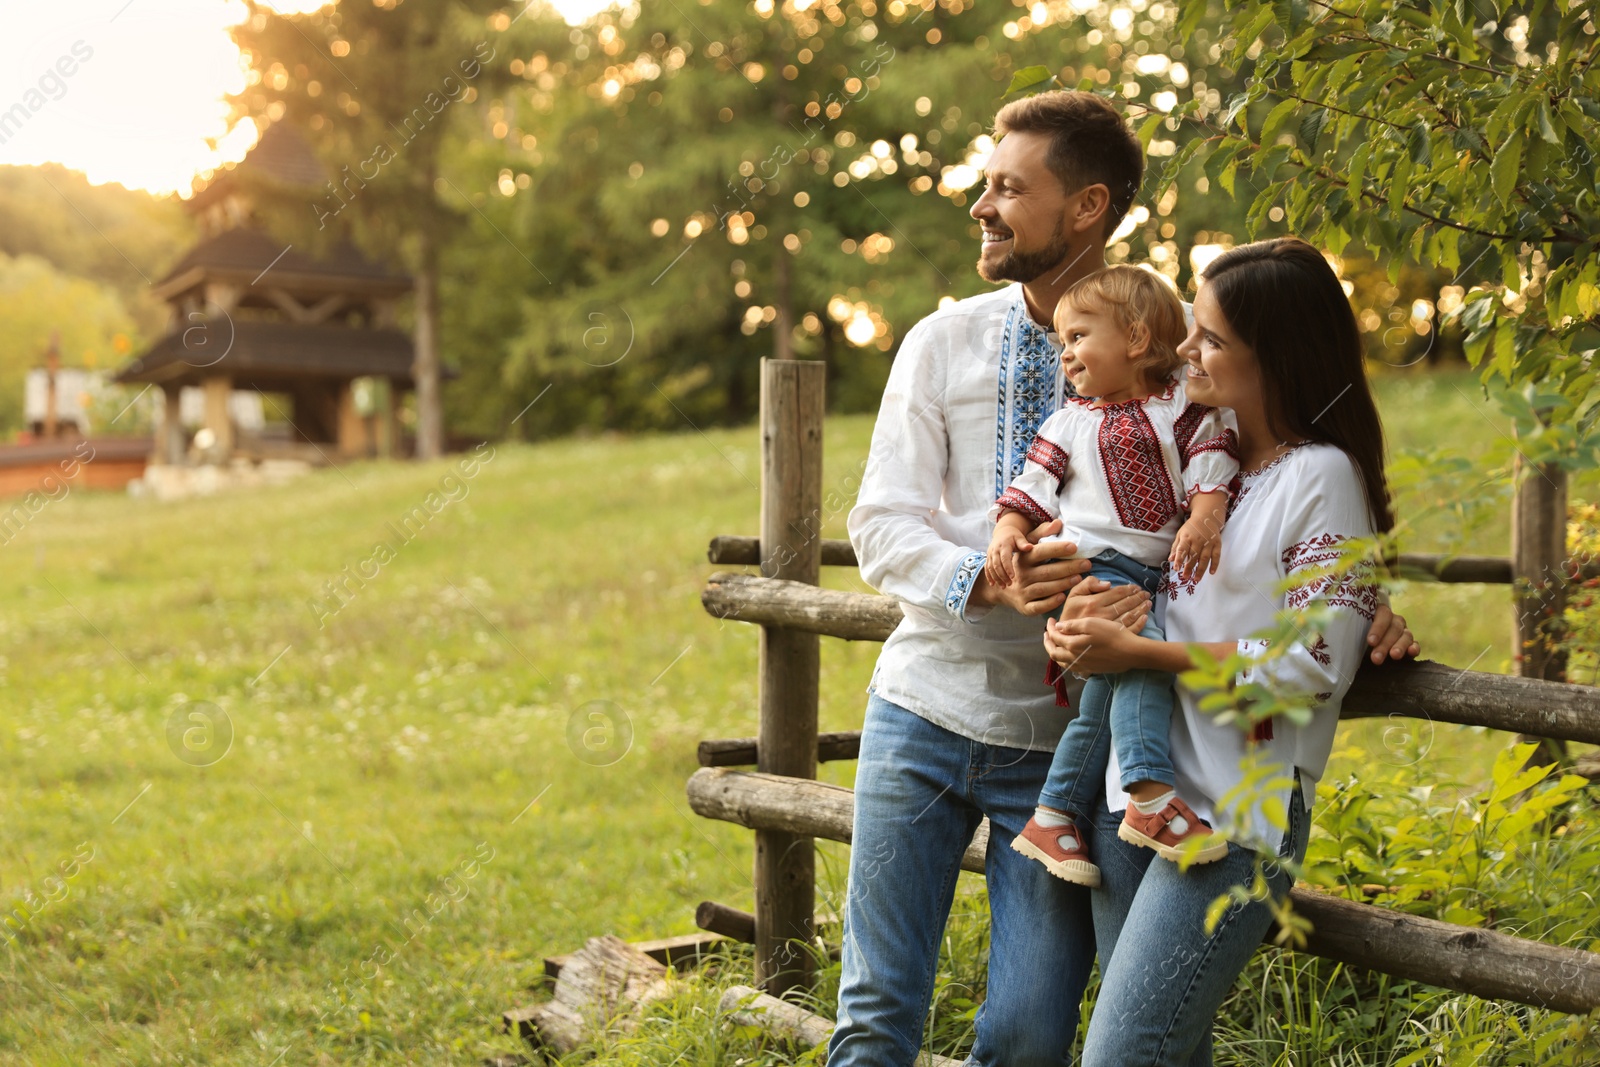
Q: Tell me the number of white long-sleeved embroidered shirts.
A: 3